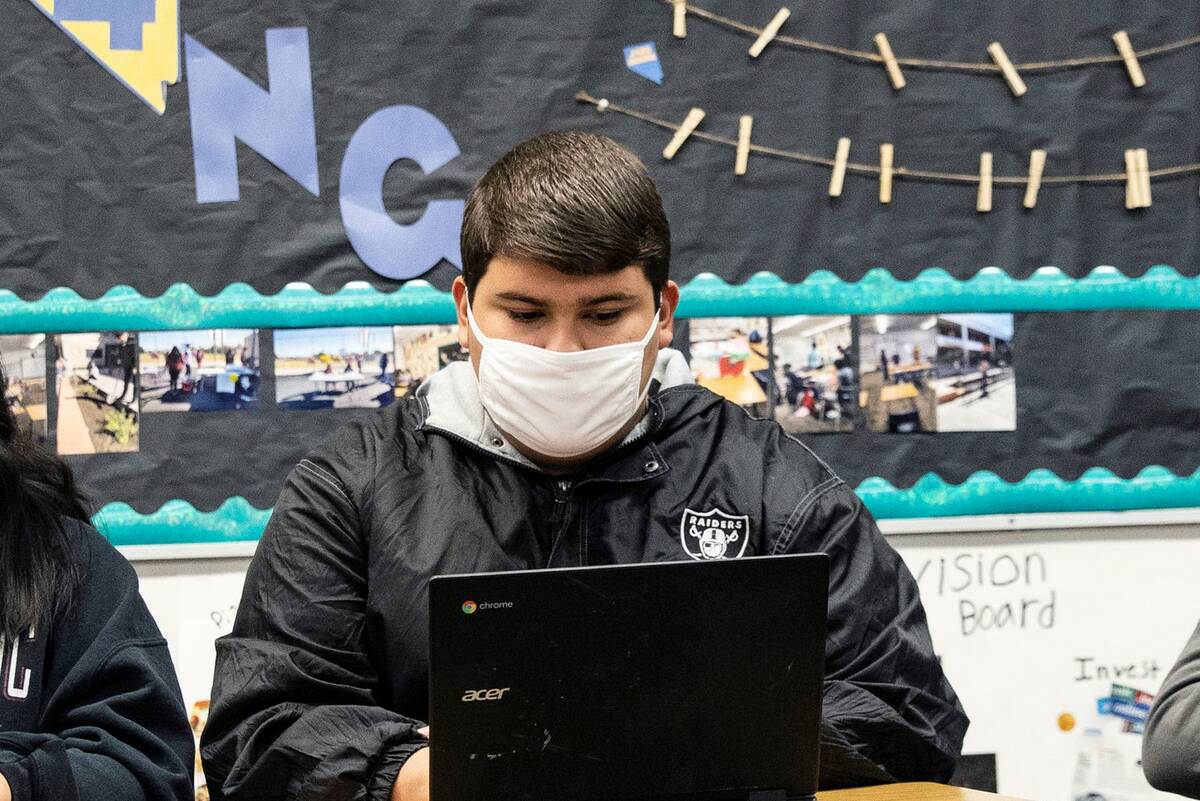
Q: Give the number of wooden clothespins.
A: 13